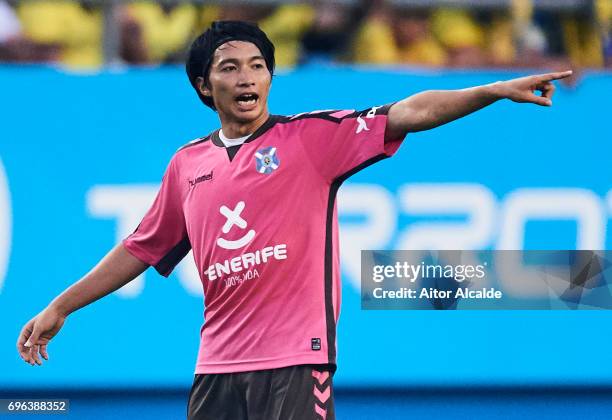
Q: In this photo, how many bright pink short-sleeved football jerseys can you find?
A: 1